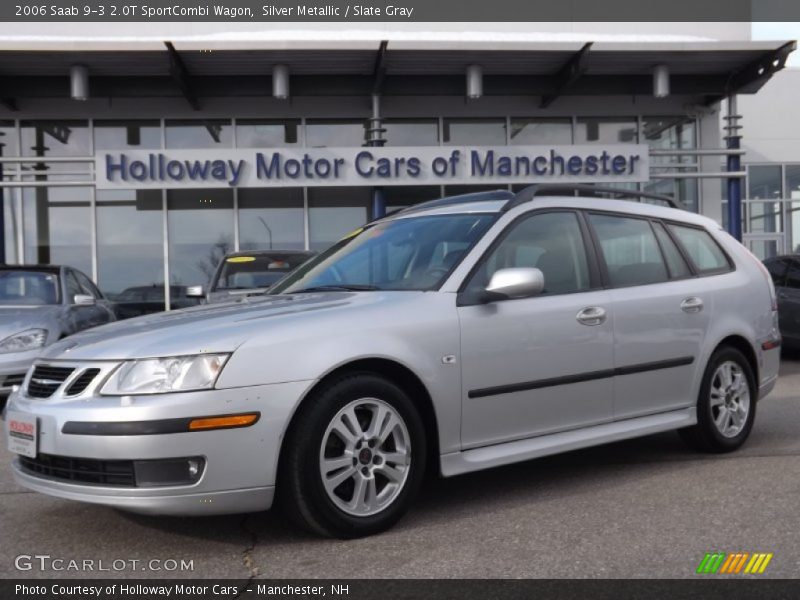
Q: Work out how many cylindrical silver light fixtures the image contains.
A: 4